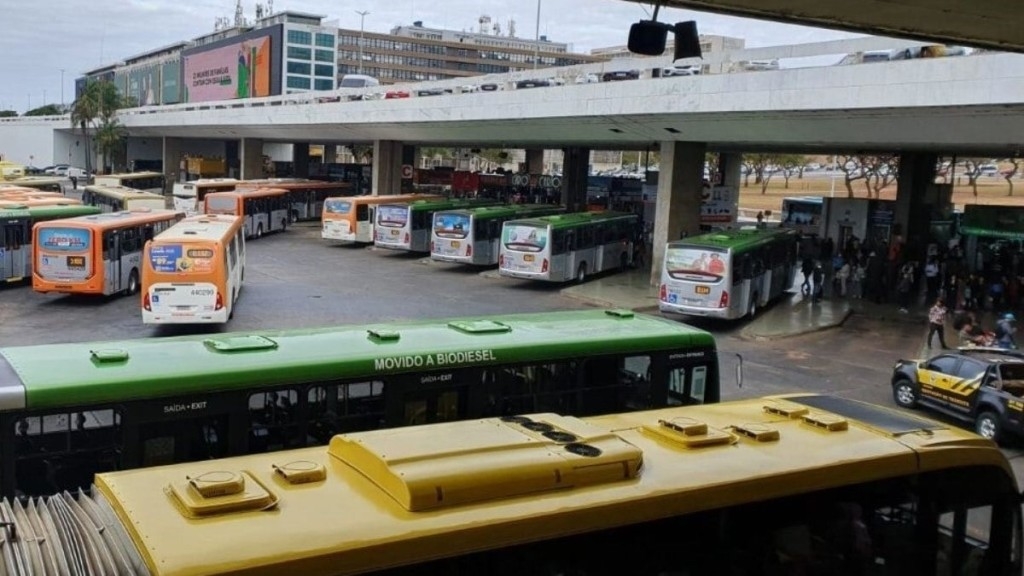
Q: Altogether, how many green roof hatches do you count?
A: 5